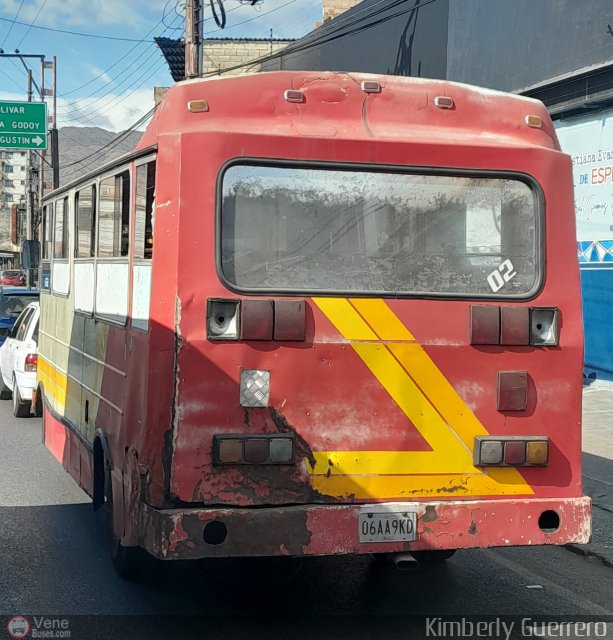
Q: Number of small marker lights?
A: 5